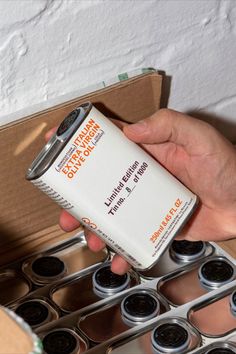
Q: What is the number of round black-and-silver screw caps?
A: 11